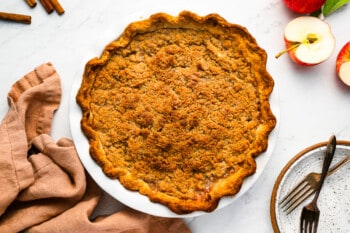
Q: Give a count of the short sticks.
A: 4